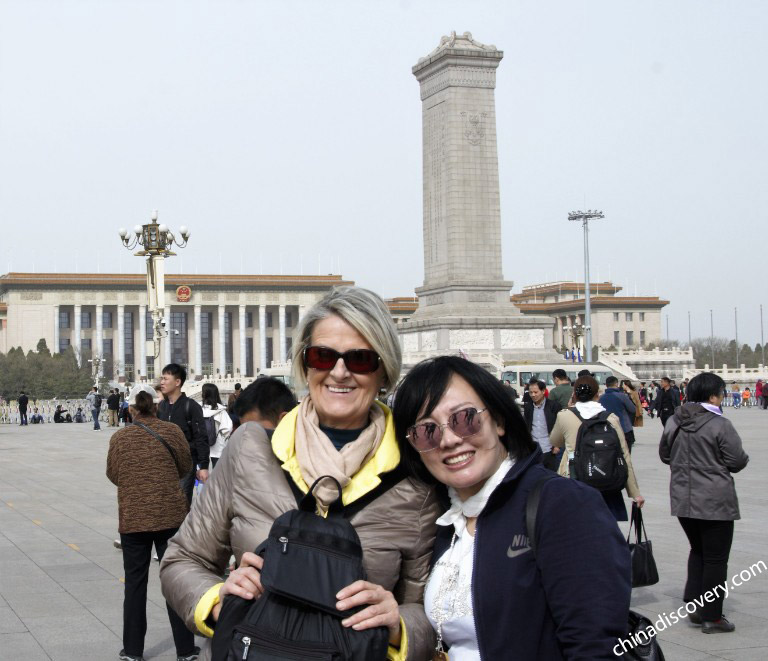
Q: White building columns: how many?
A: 12